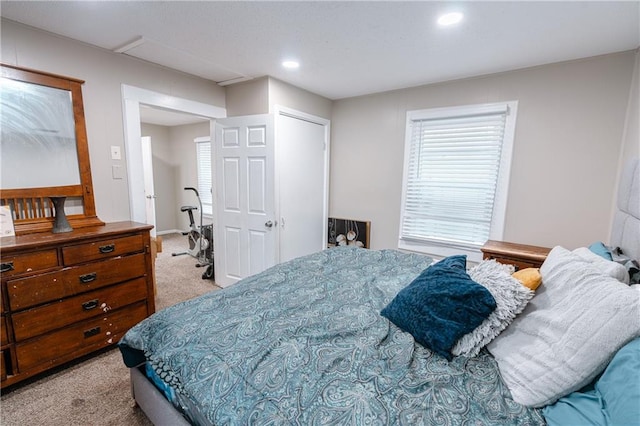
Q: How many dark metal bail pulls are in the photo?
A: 5